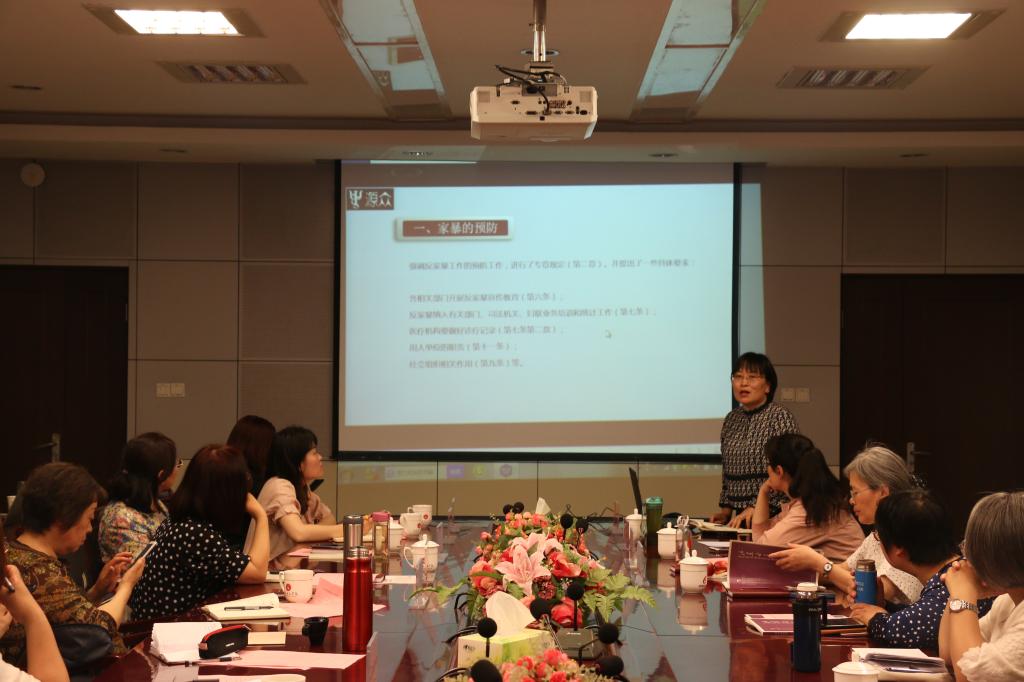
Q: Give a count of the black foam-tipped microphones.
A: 10